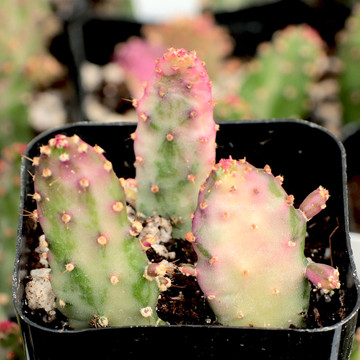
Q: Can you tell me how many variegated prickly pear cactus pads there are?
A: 3